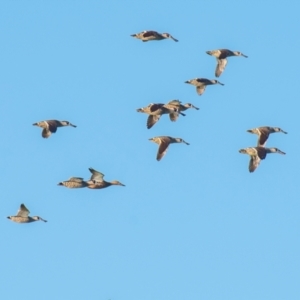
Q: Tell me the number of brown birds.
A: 12